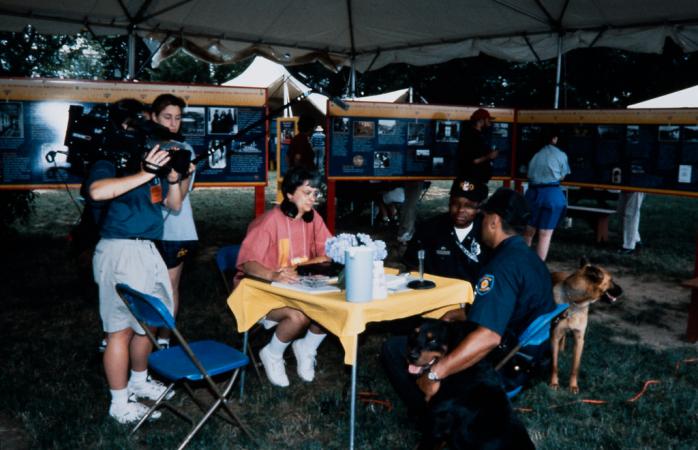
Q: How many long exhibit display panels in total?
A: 3